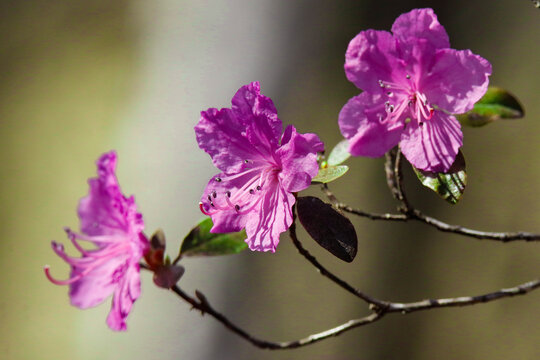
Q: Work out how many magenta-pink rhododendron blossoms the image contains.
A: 3